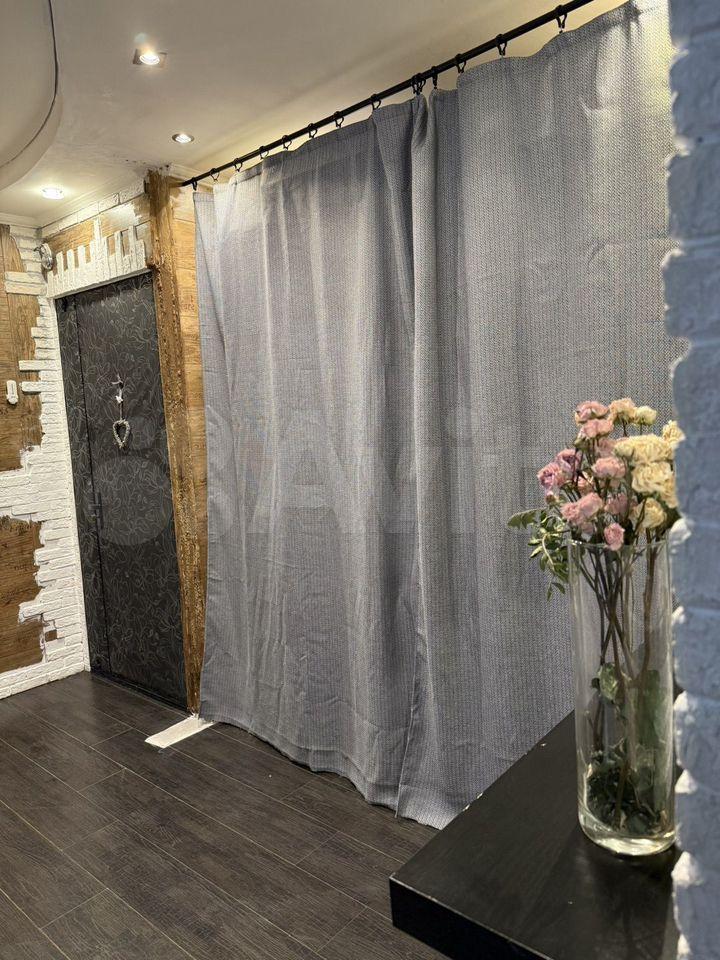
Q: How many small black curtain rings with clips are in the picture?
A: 14